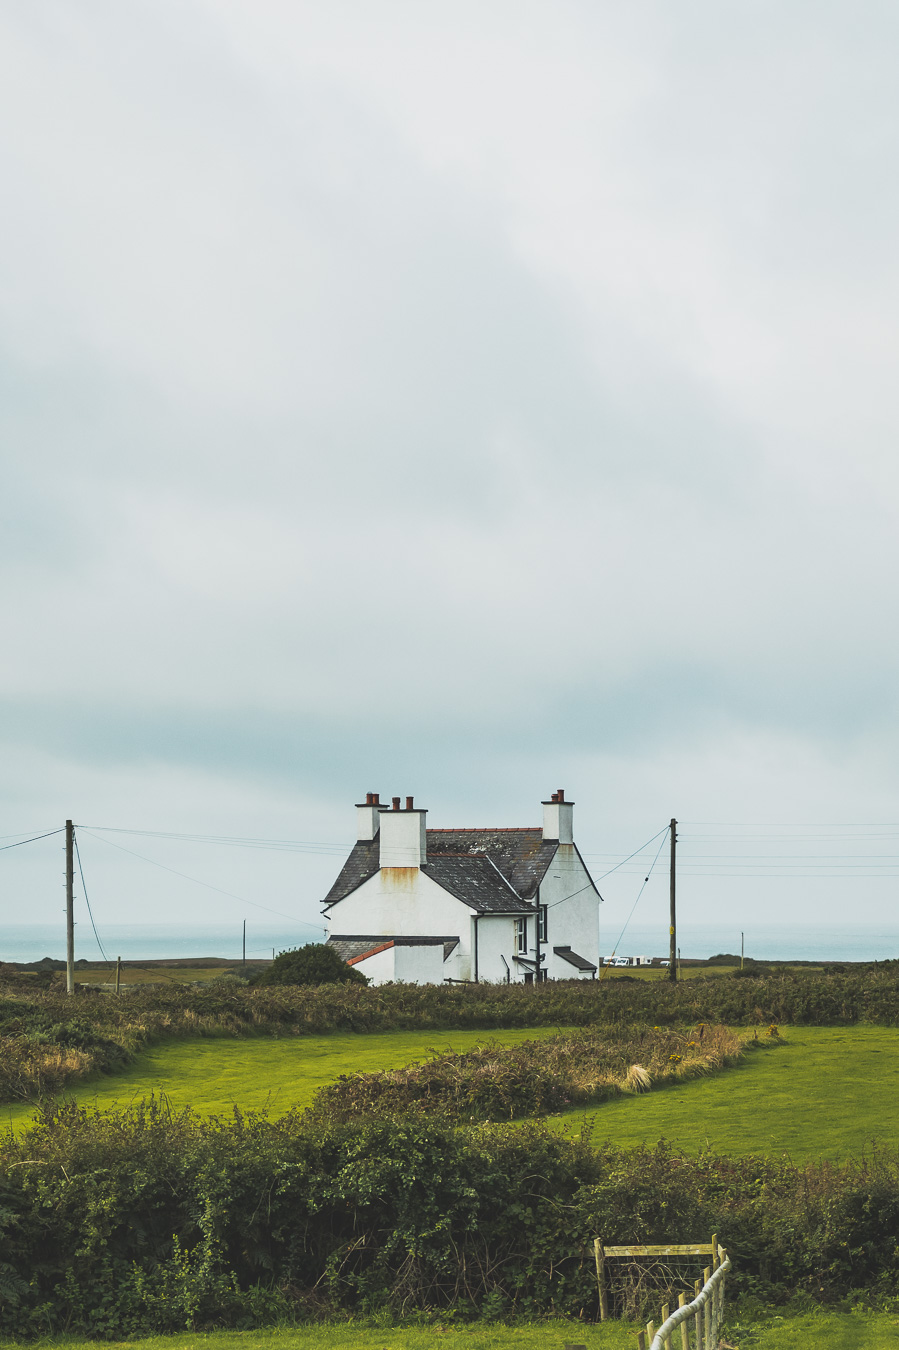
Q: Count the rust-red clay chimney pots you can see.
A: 6